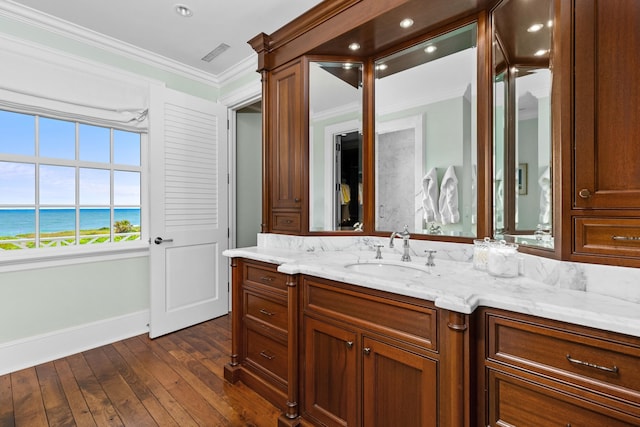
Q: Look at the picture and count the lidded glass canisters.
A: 2